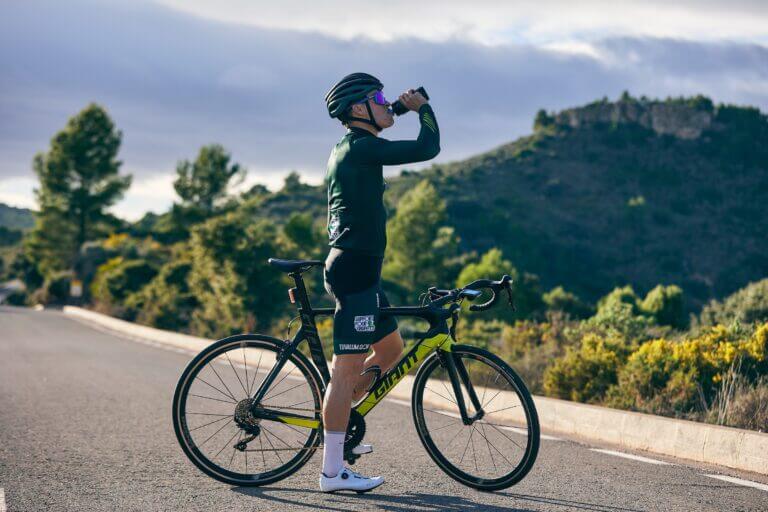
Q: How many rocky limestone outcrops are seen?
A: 1